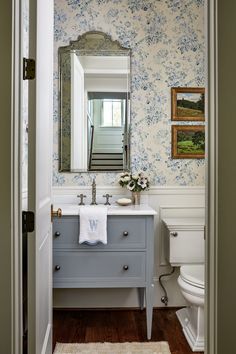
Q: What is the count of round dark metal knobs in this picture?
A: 4